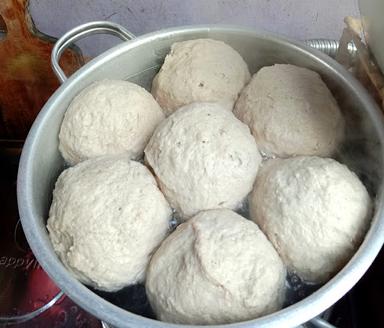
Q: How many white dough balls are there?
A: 7